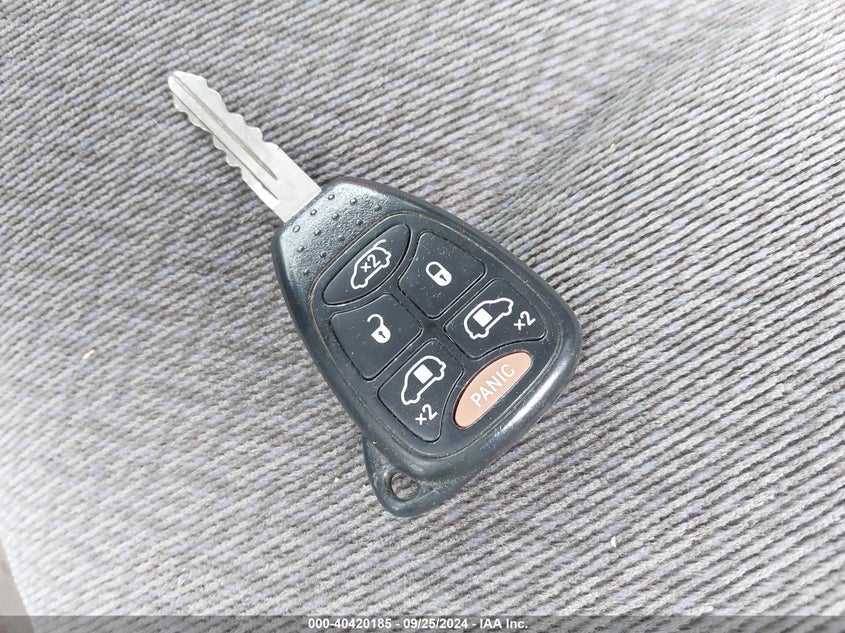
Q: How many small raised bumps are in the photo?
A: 12